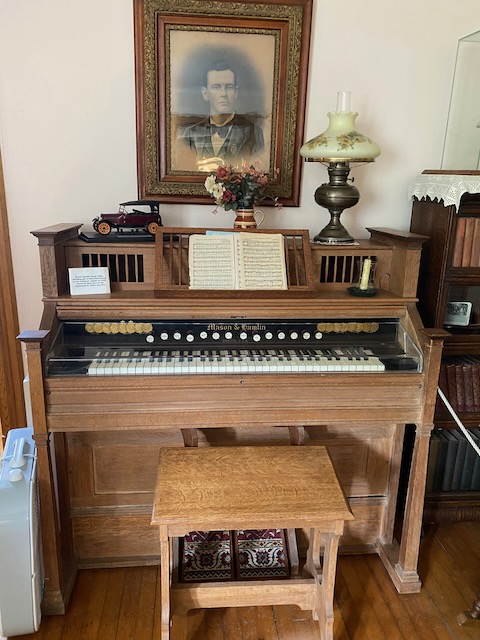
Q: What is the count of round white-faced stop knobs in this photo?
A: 14